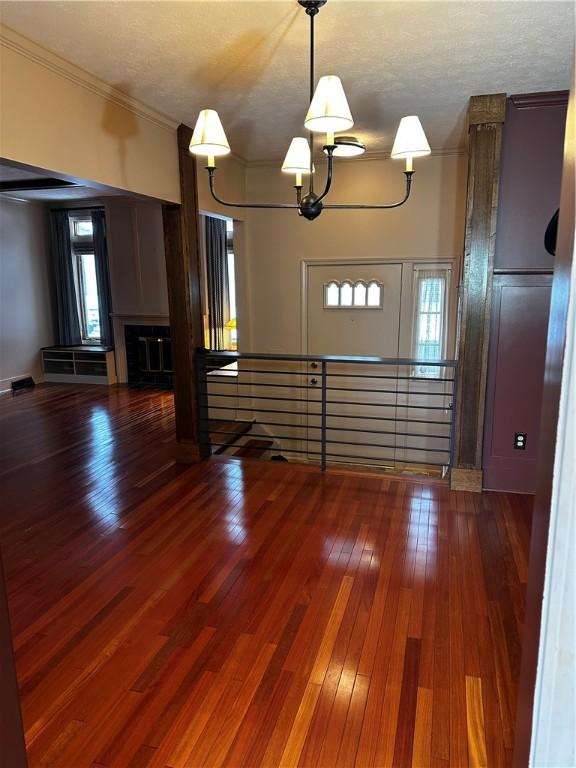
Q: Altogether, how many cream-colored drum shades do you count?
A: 4